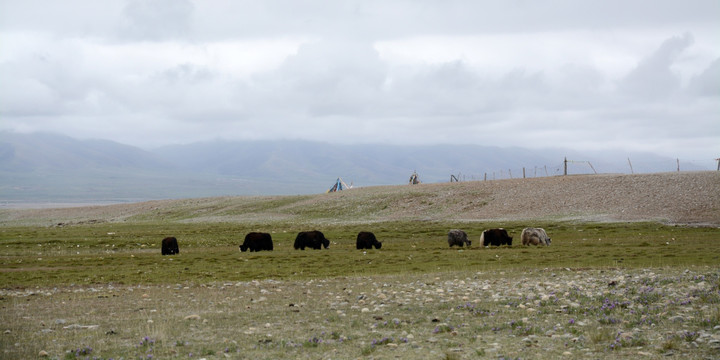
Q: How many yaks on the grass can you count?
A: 7